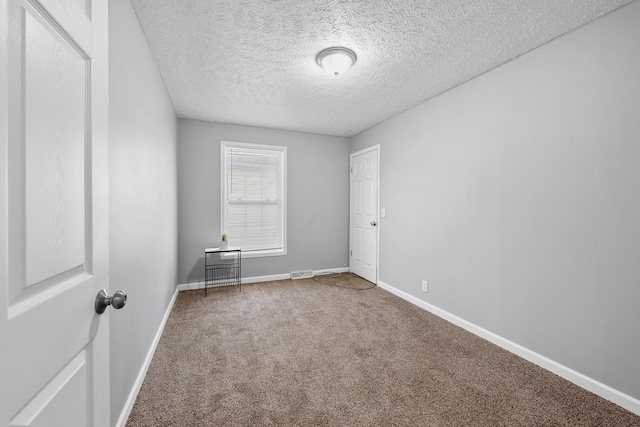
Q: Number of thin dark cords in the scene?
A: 1